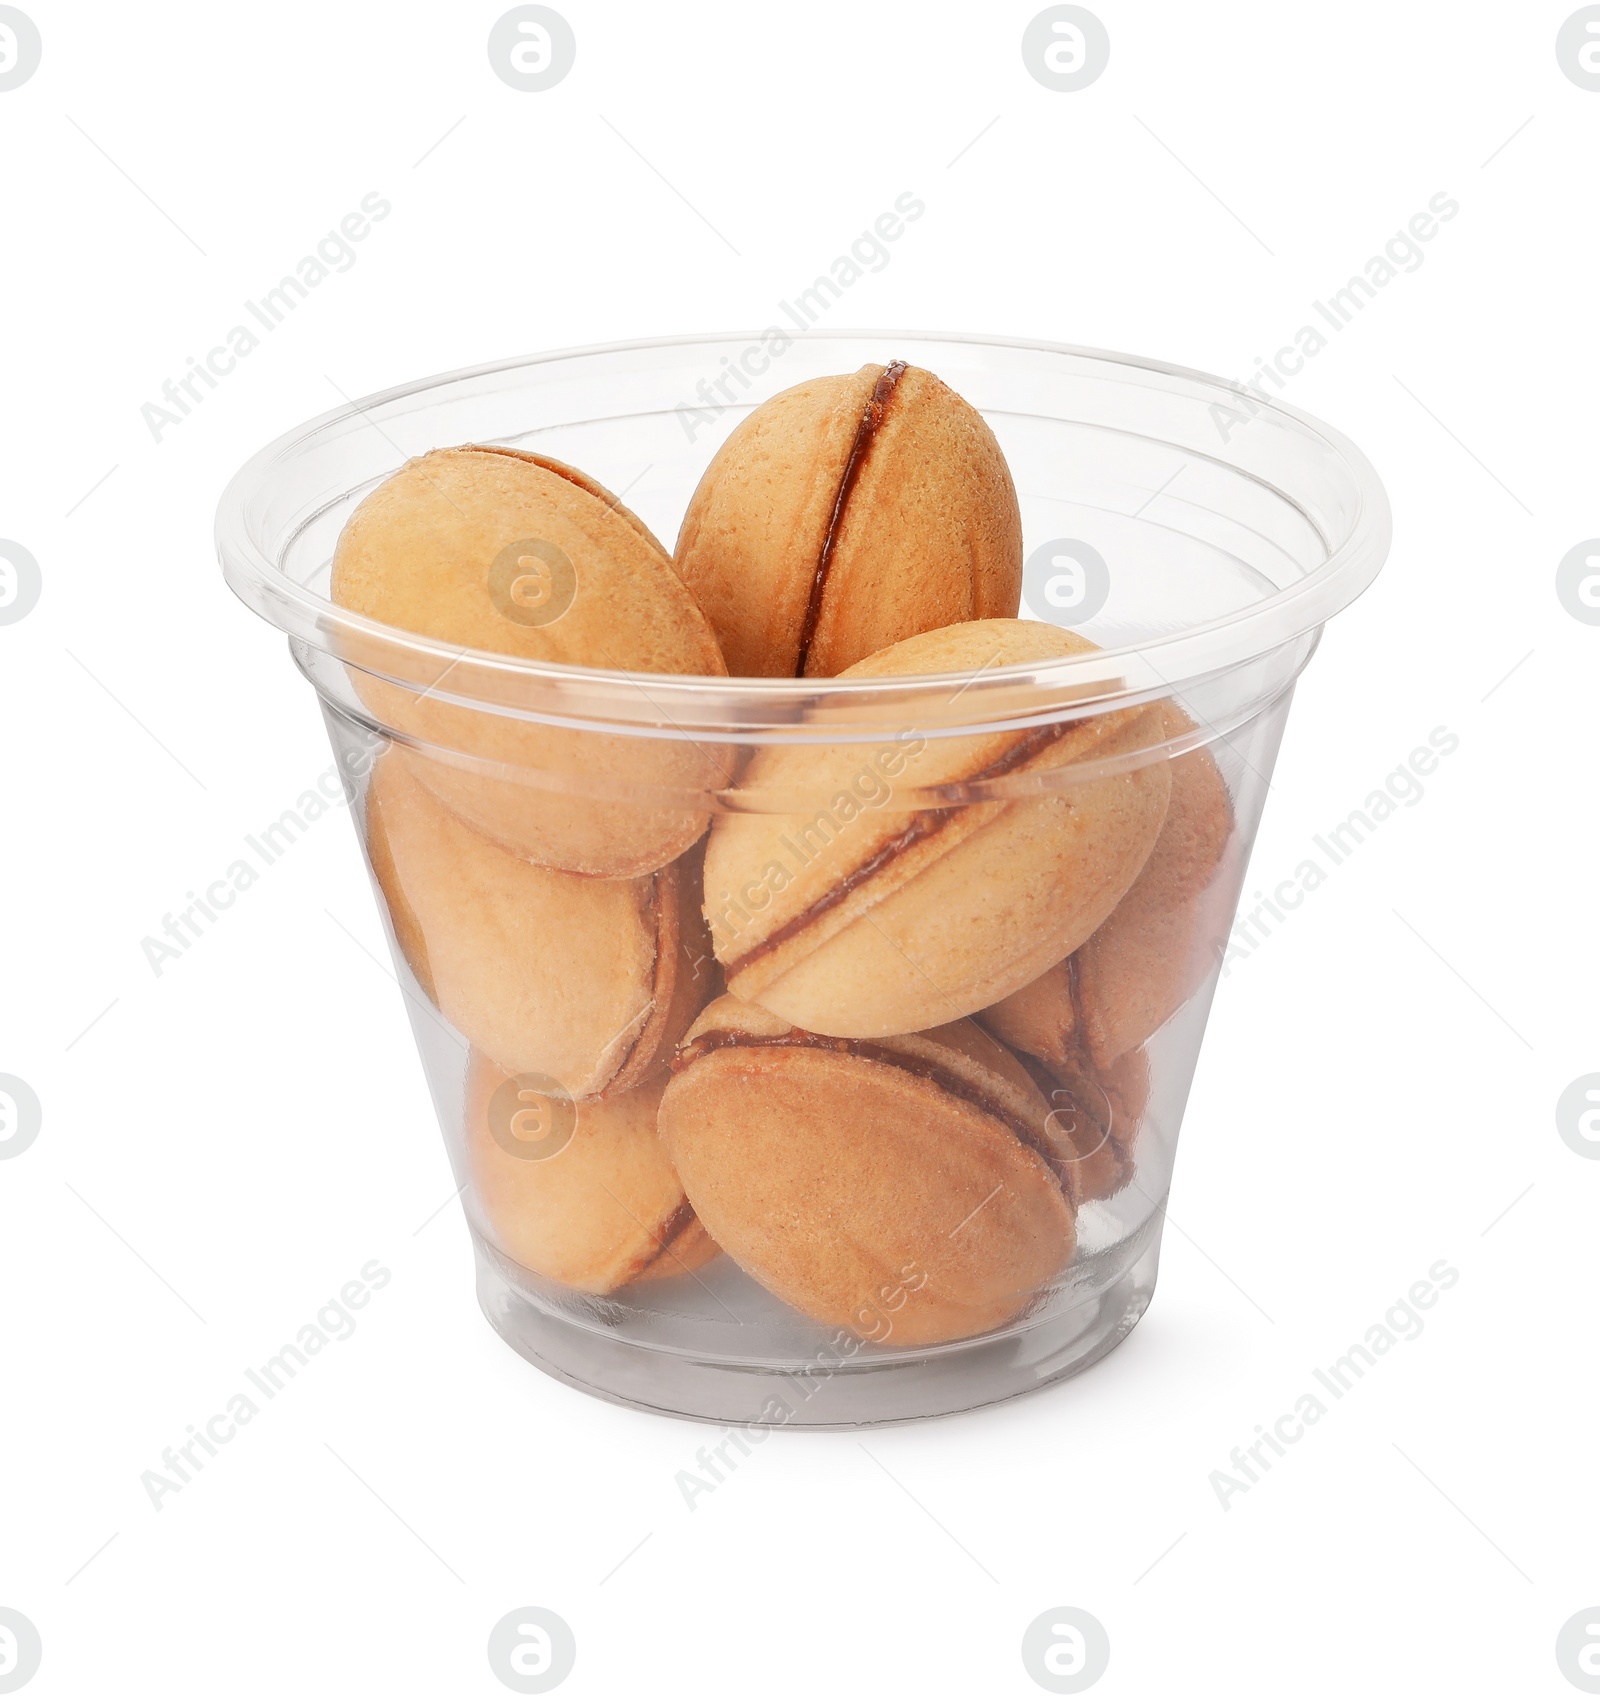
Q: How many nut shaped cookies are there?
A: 8